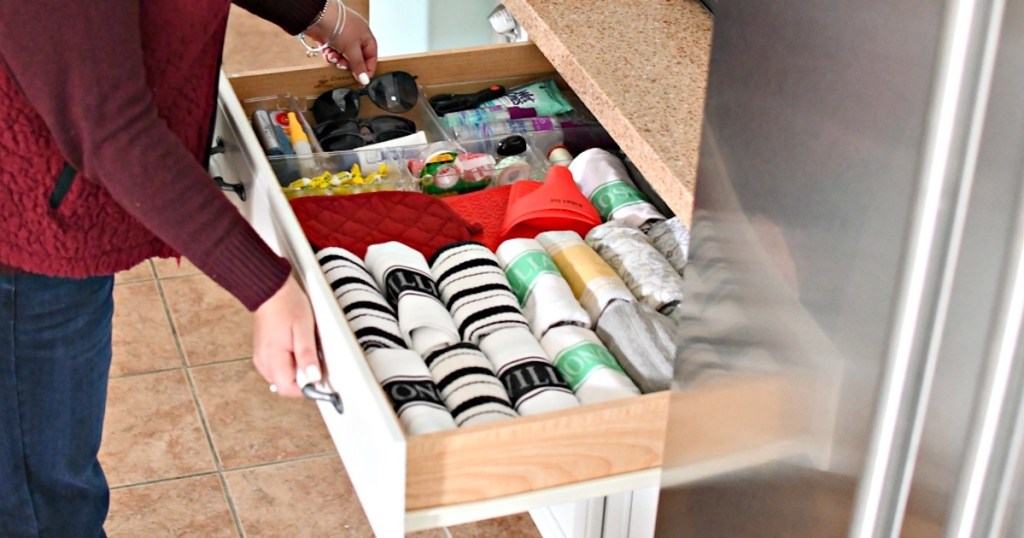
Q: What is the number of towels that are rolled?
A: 13